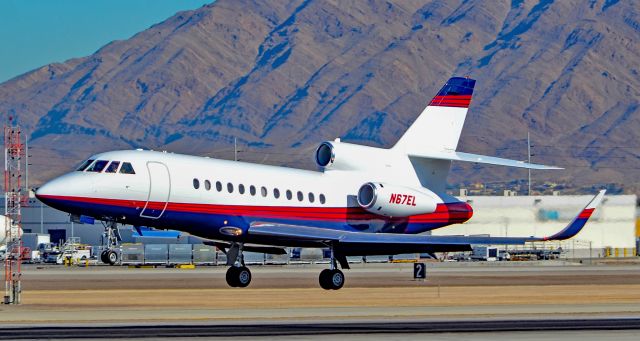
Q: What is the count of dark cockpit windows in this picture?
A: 4